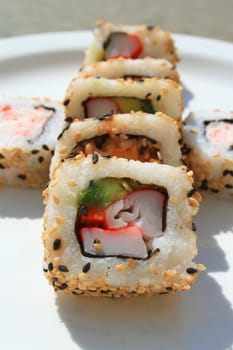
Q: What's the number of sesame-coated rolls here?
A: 7